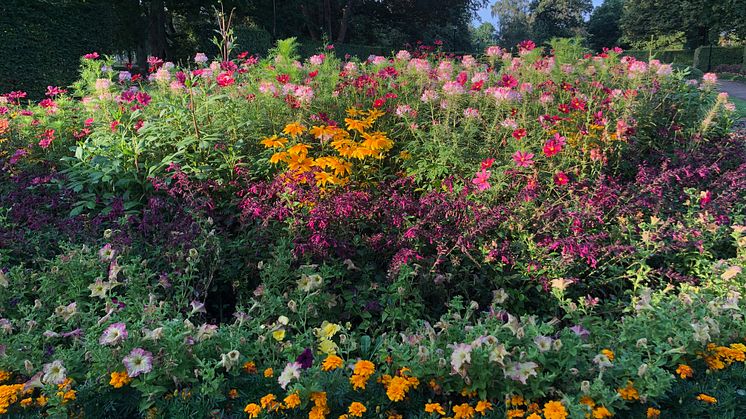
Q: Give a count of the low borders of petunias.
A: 1